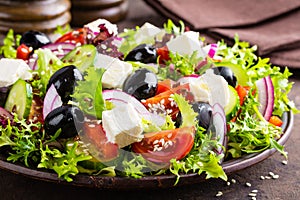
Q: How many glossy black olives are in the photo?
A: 7